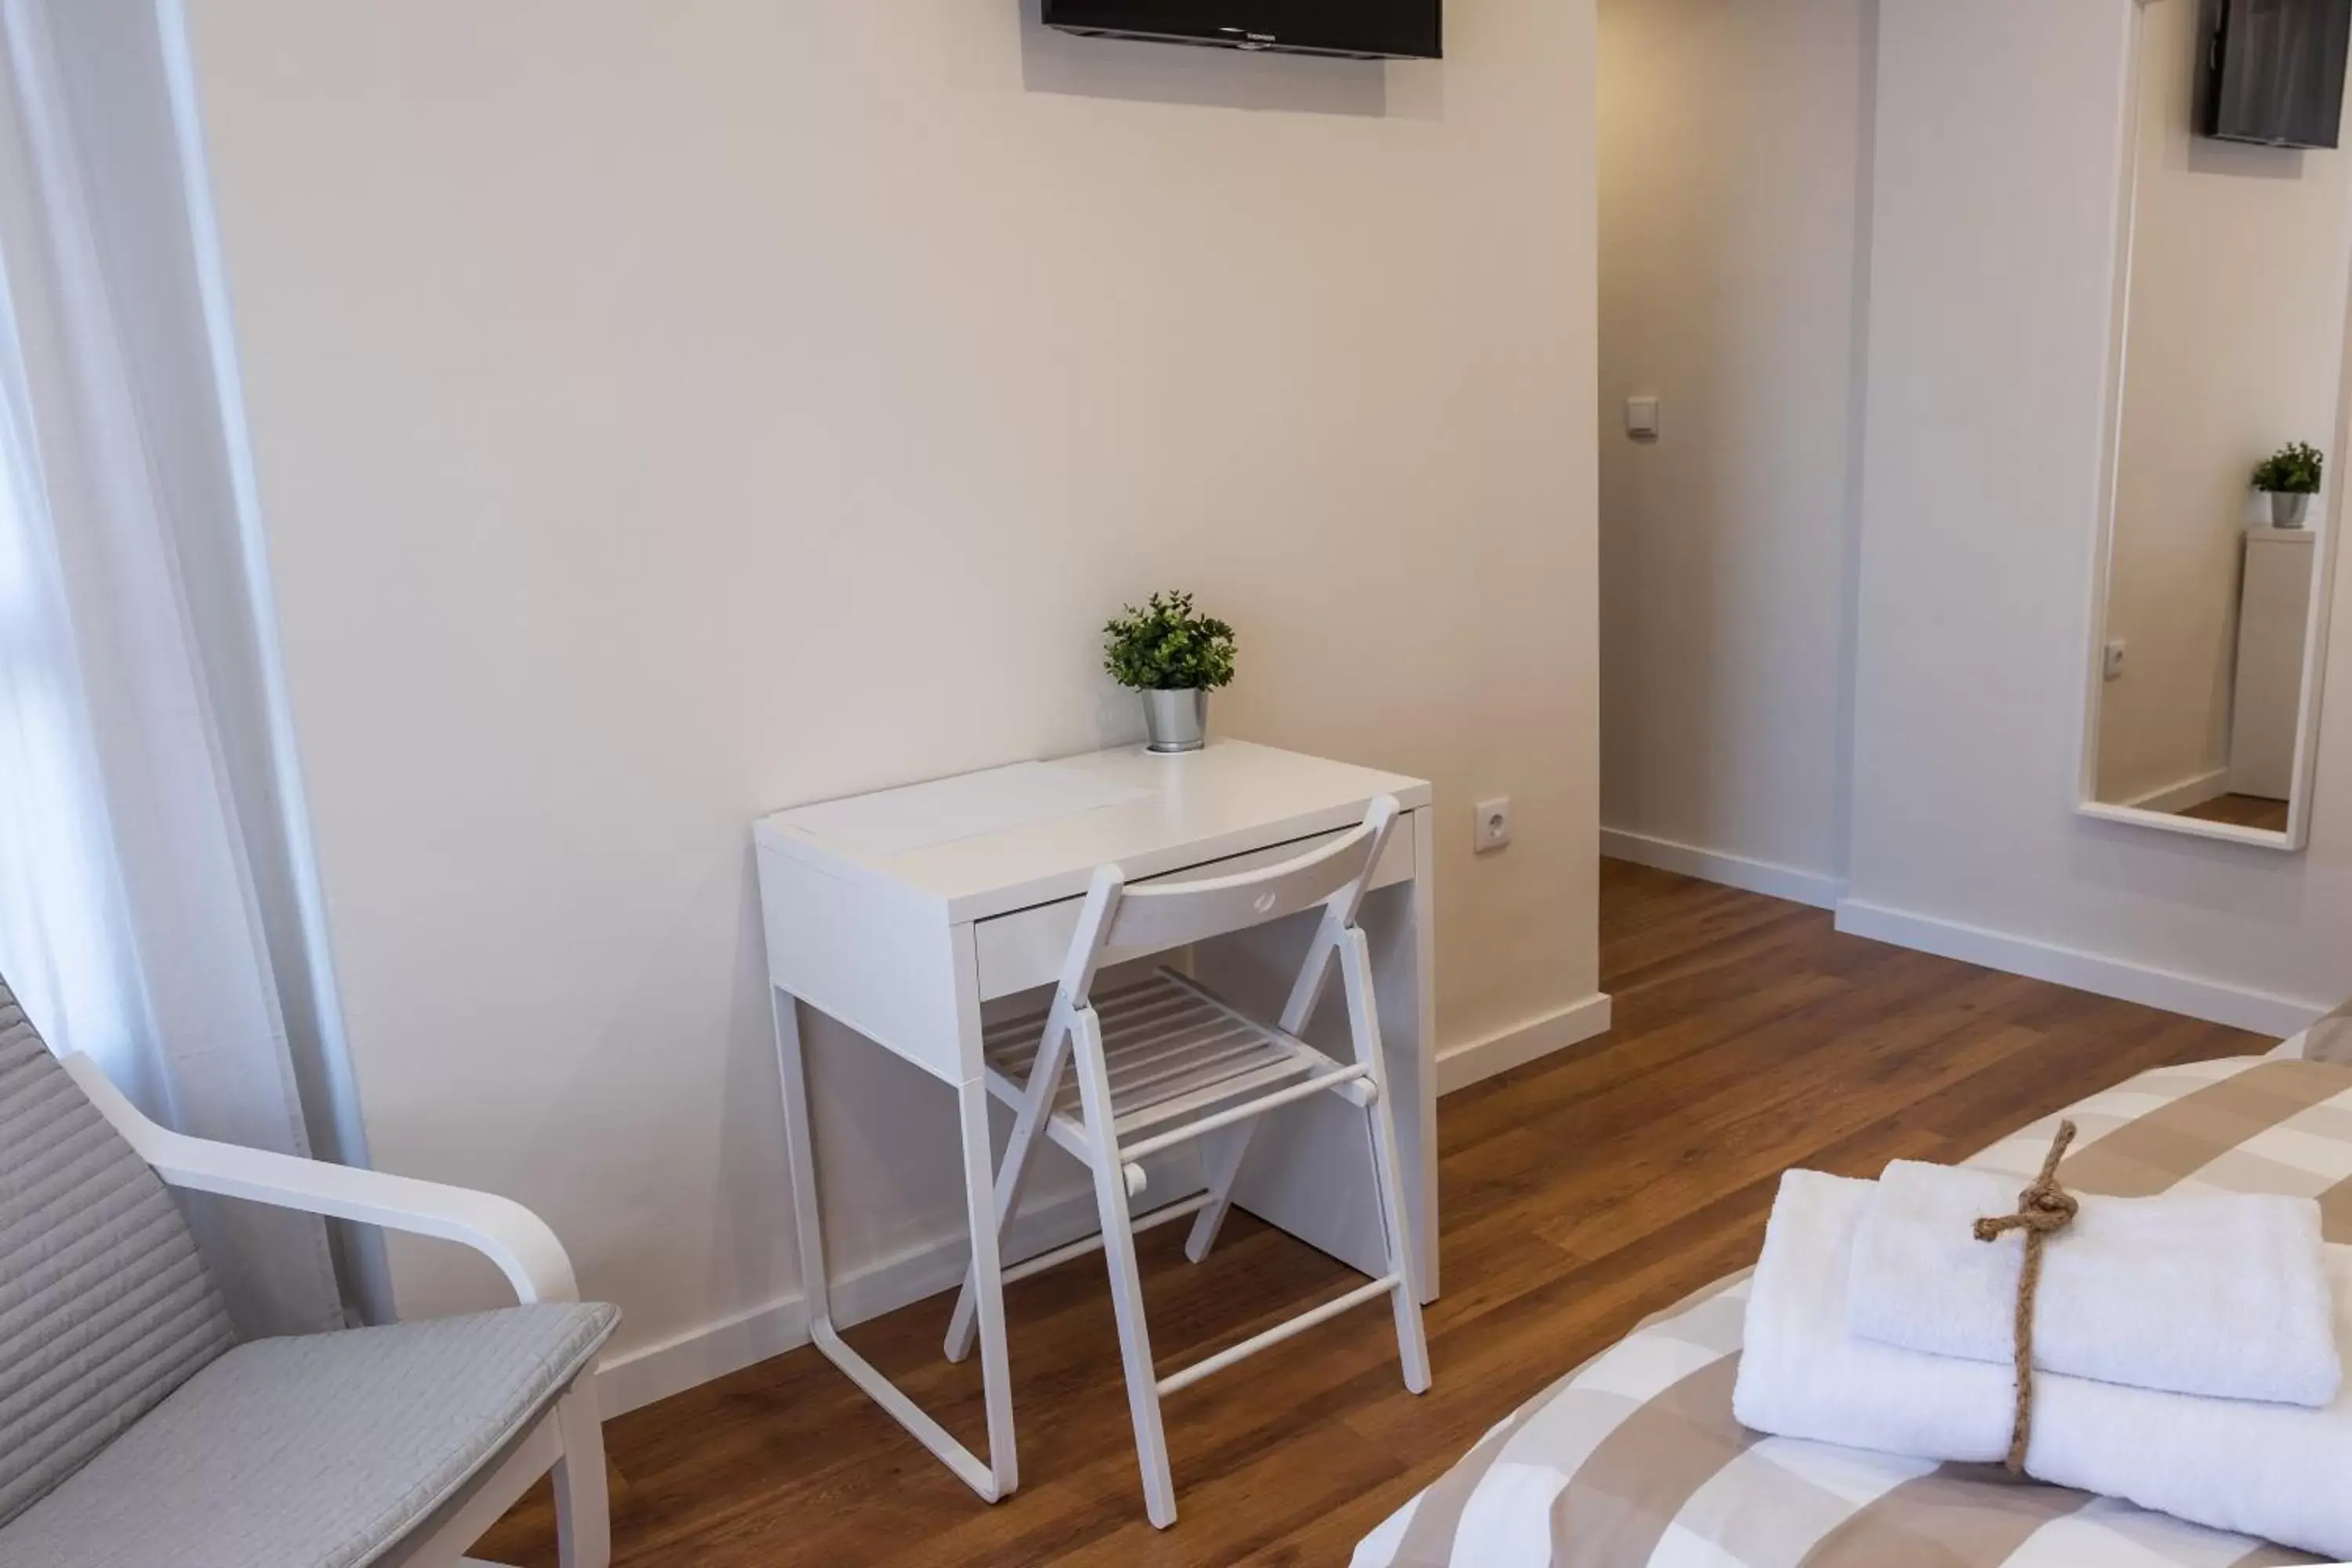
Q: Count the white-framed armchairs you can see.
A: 1